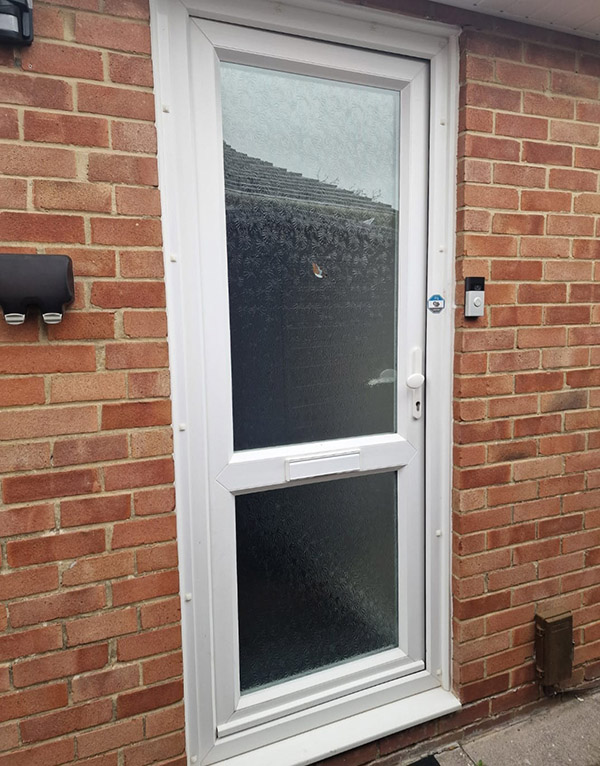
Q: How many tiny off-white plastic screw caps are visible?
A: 9